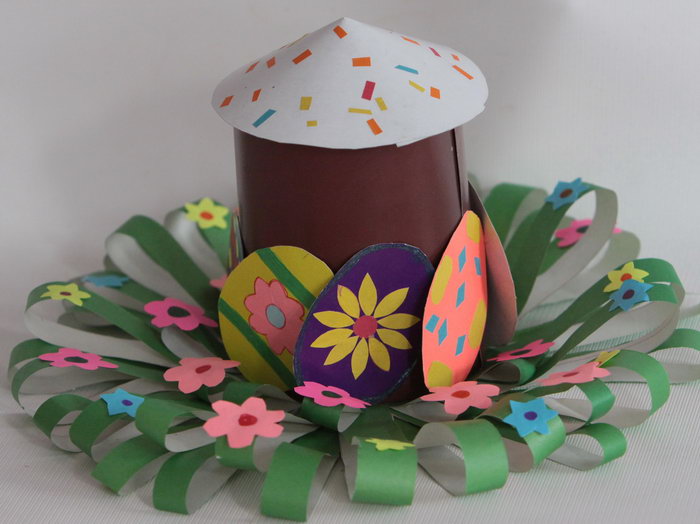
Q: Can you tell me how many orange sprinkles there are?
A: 12